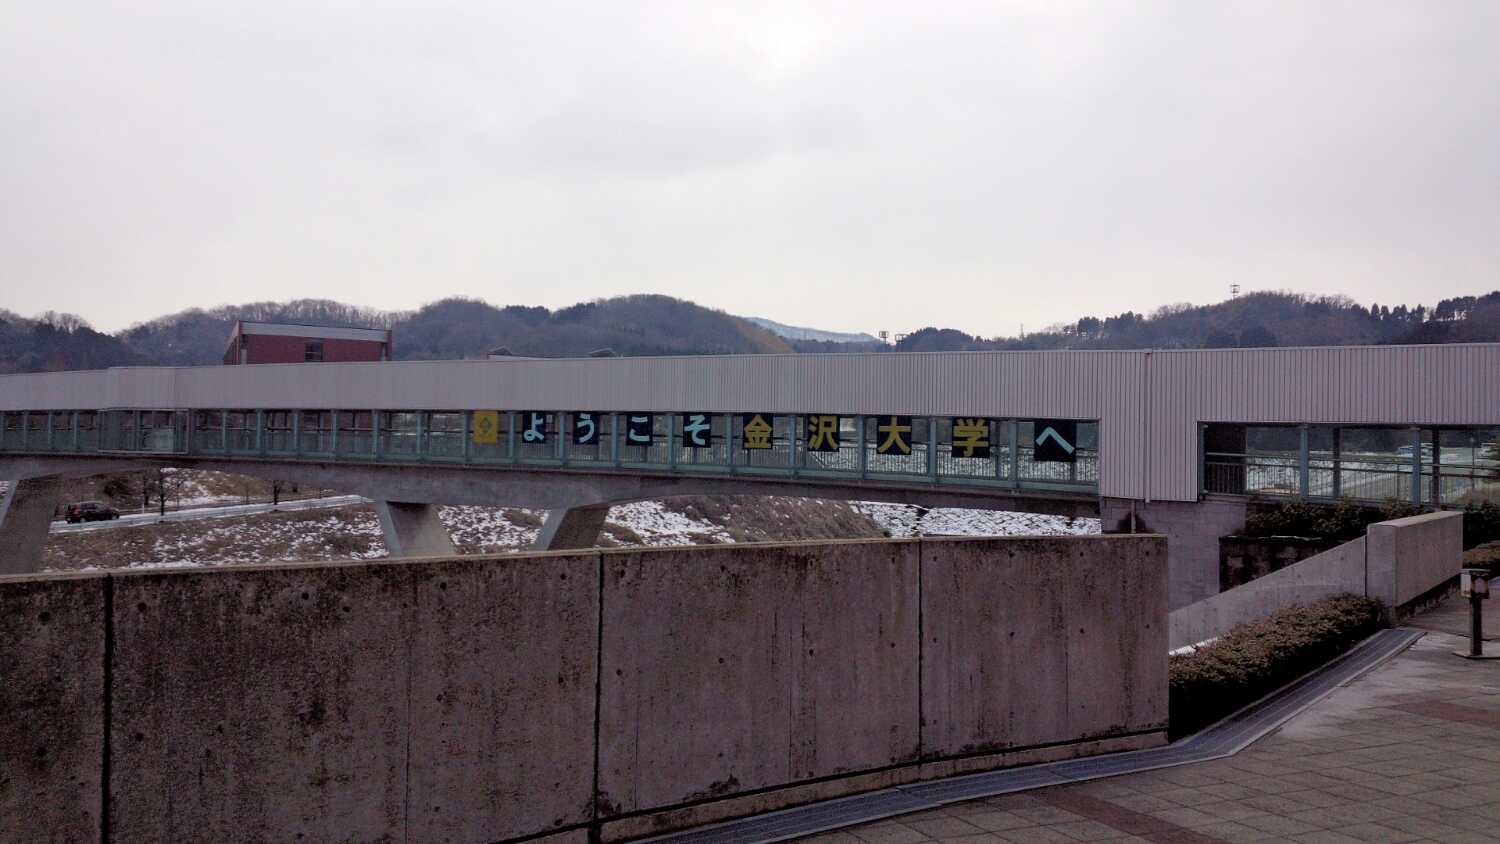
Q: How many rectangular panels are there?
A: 10